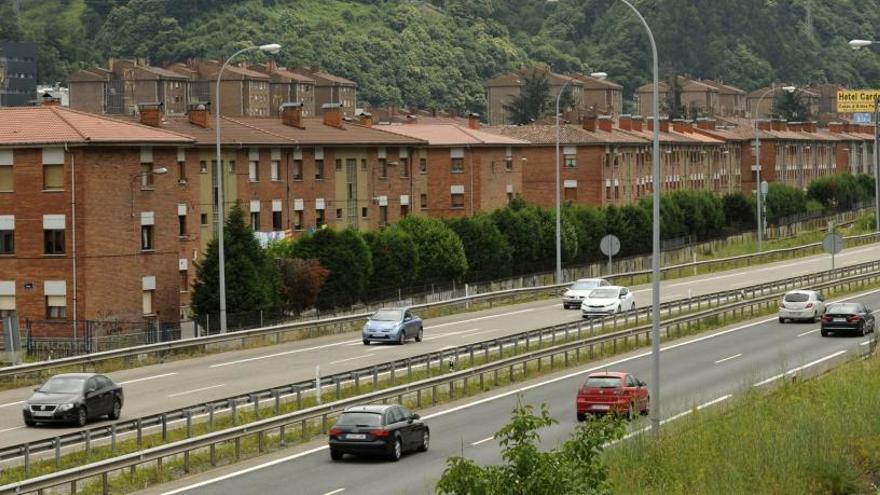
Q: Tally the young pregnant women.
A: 0